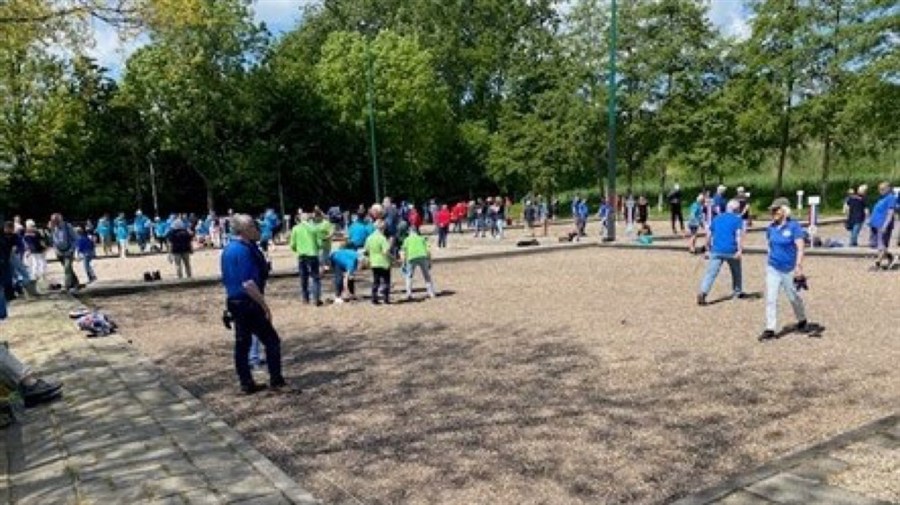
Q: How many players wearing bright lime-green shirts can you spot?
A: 4